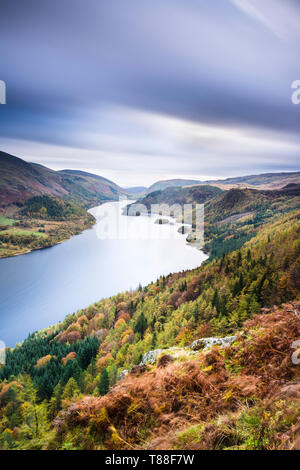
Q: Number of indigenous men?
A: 0